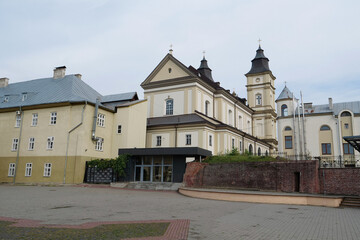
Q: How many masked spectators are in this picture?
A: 0